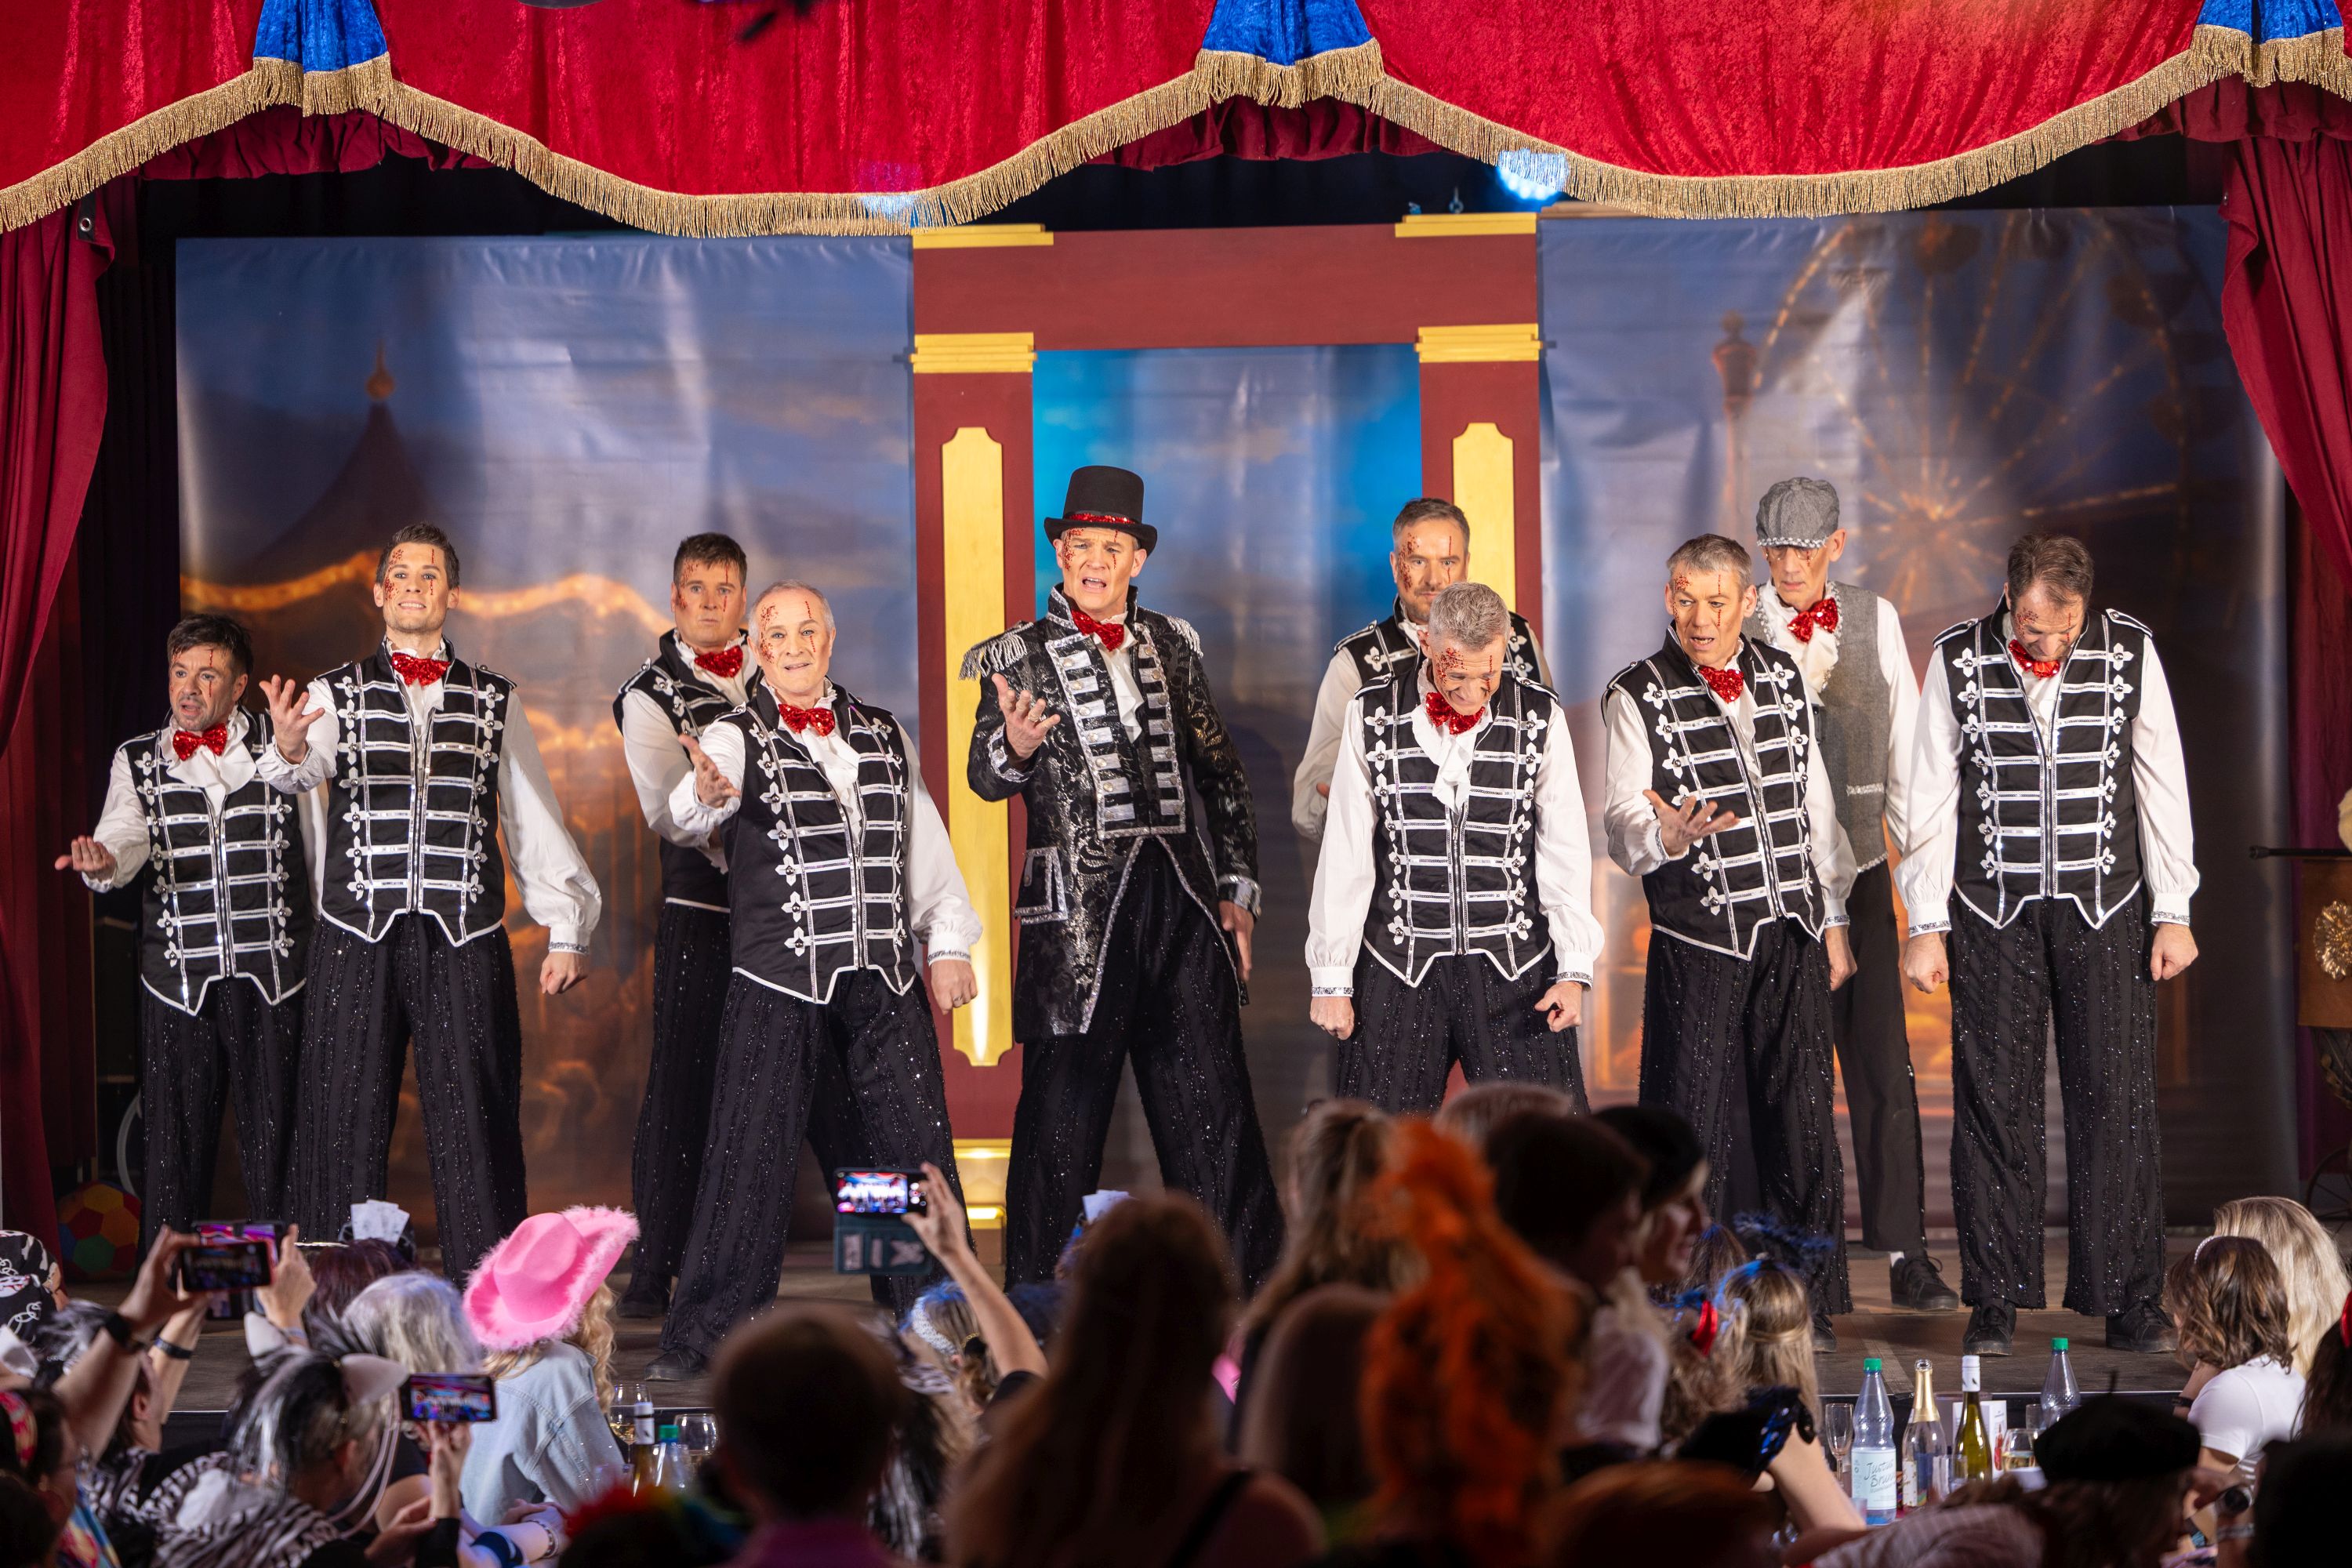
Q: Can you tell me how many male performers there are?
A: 10